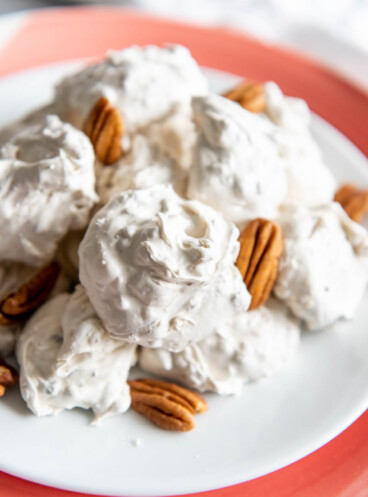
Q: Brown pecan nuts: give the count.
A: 7